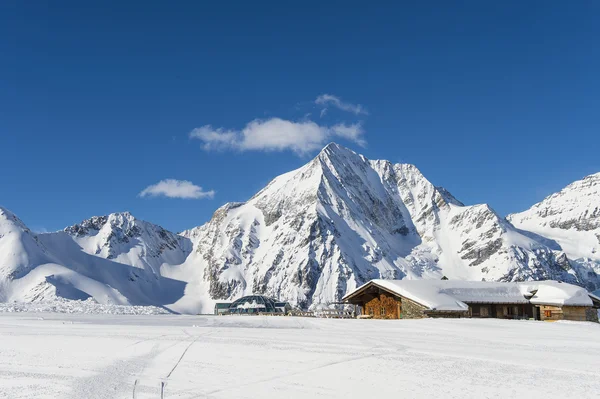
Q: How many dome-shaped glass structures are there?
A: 1